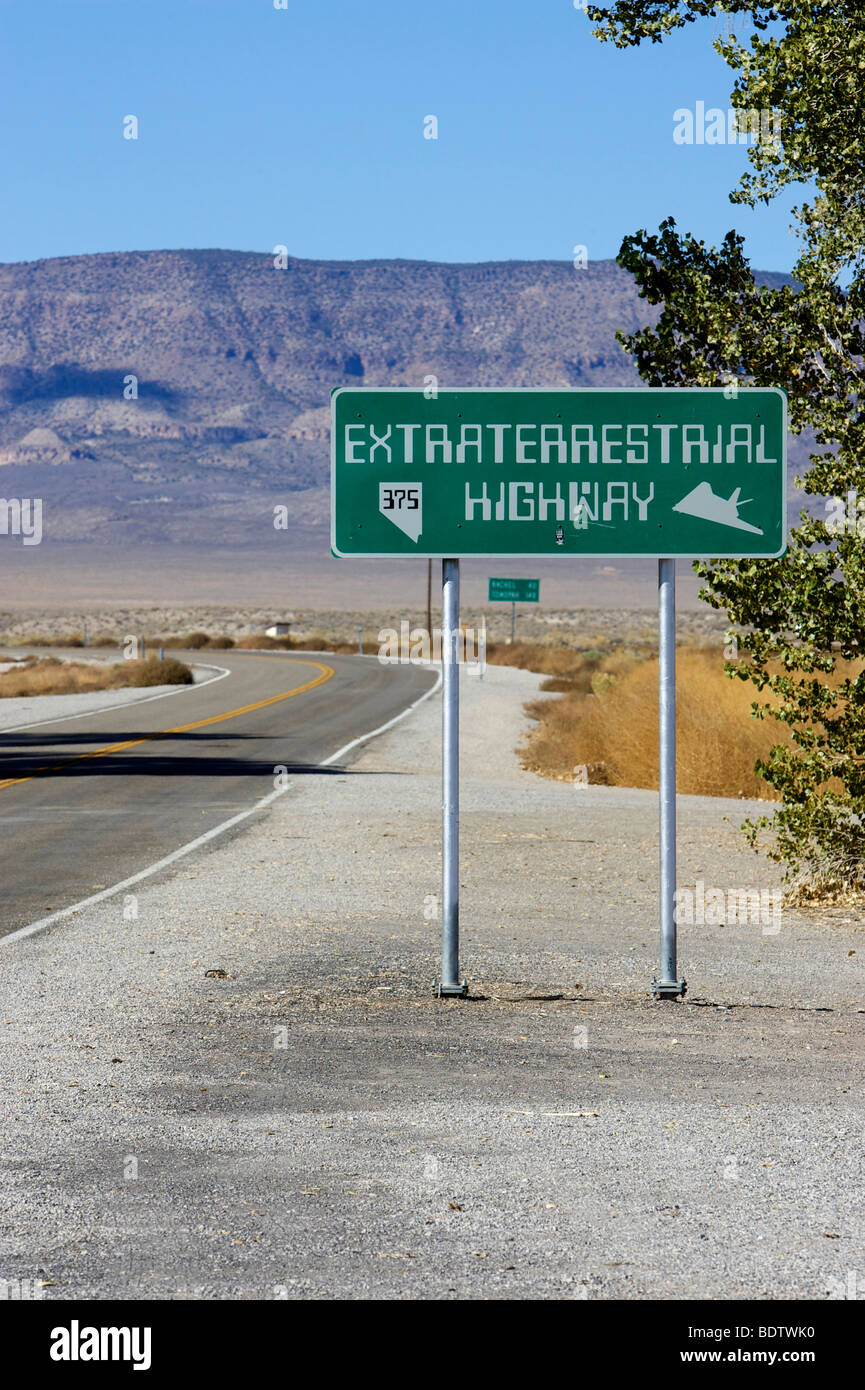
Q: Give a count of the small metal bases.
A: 2